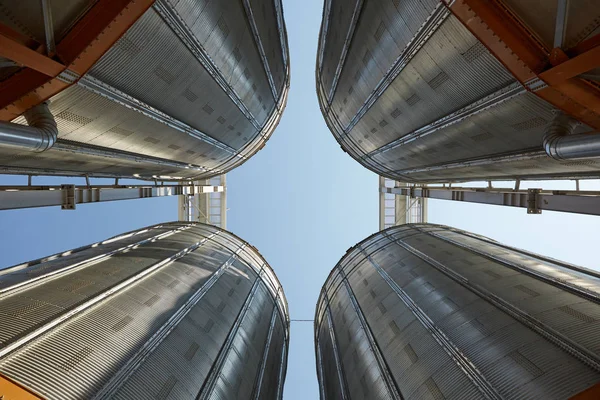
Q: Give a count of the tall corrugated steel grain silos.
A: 4